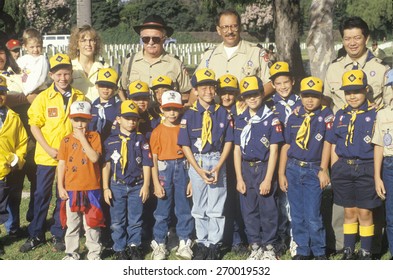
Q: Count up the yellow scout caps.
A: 12